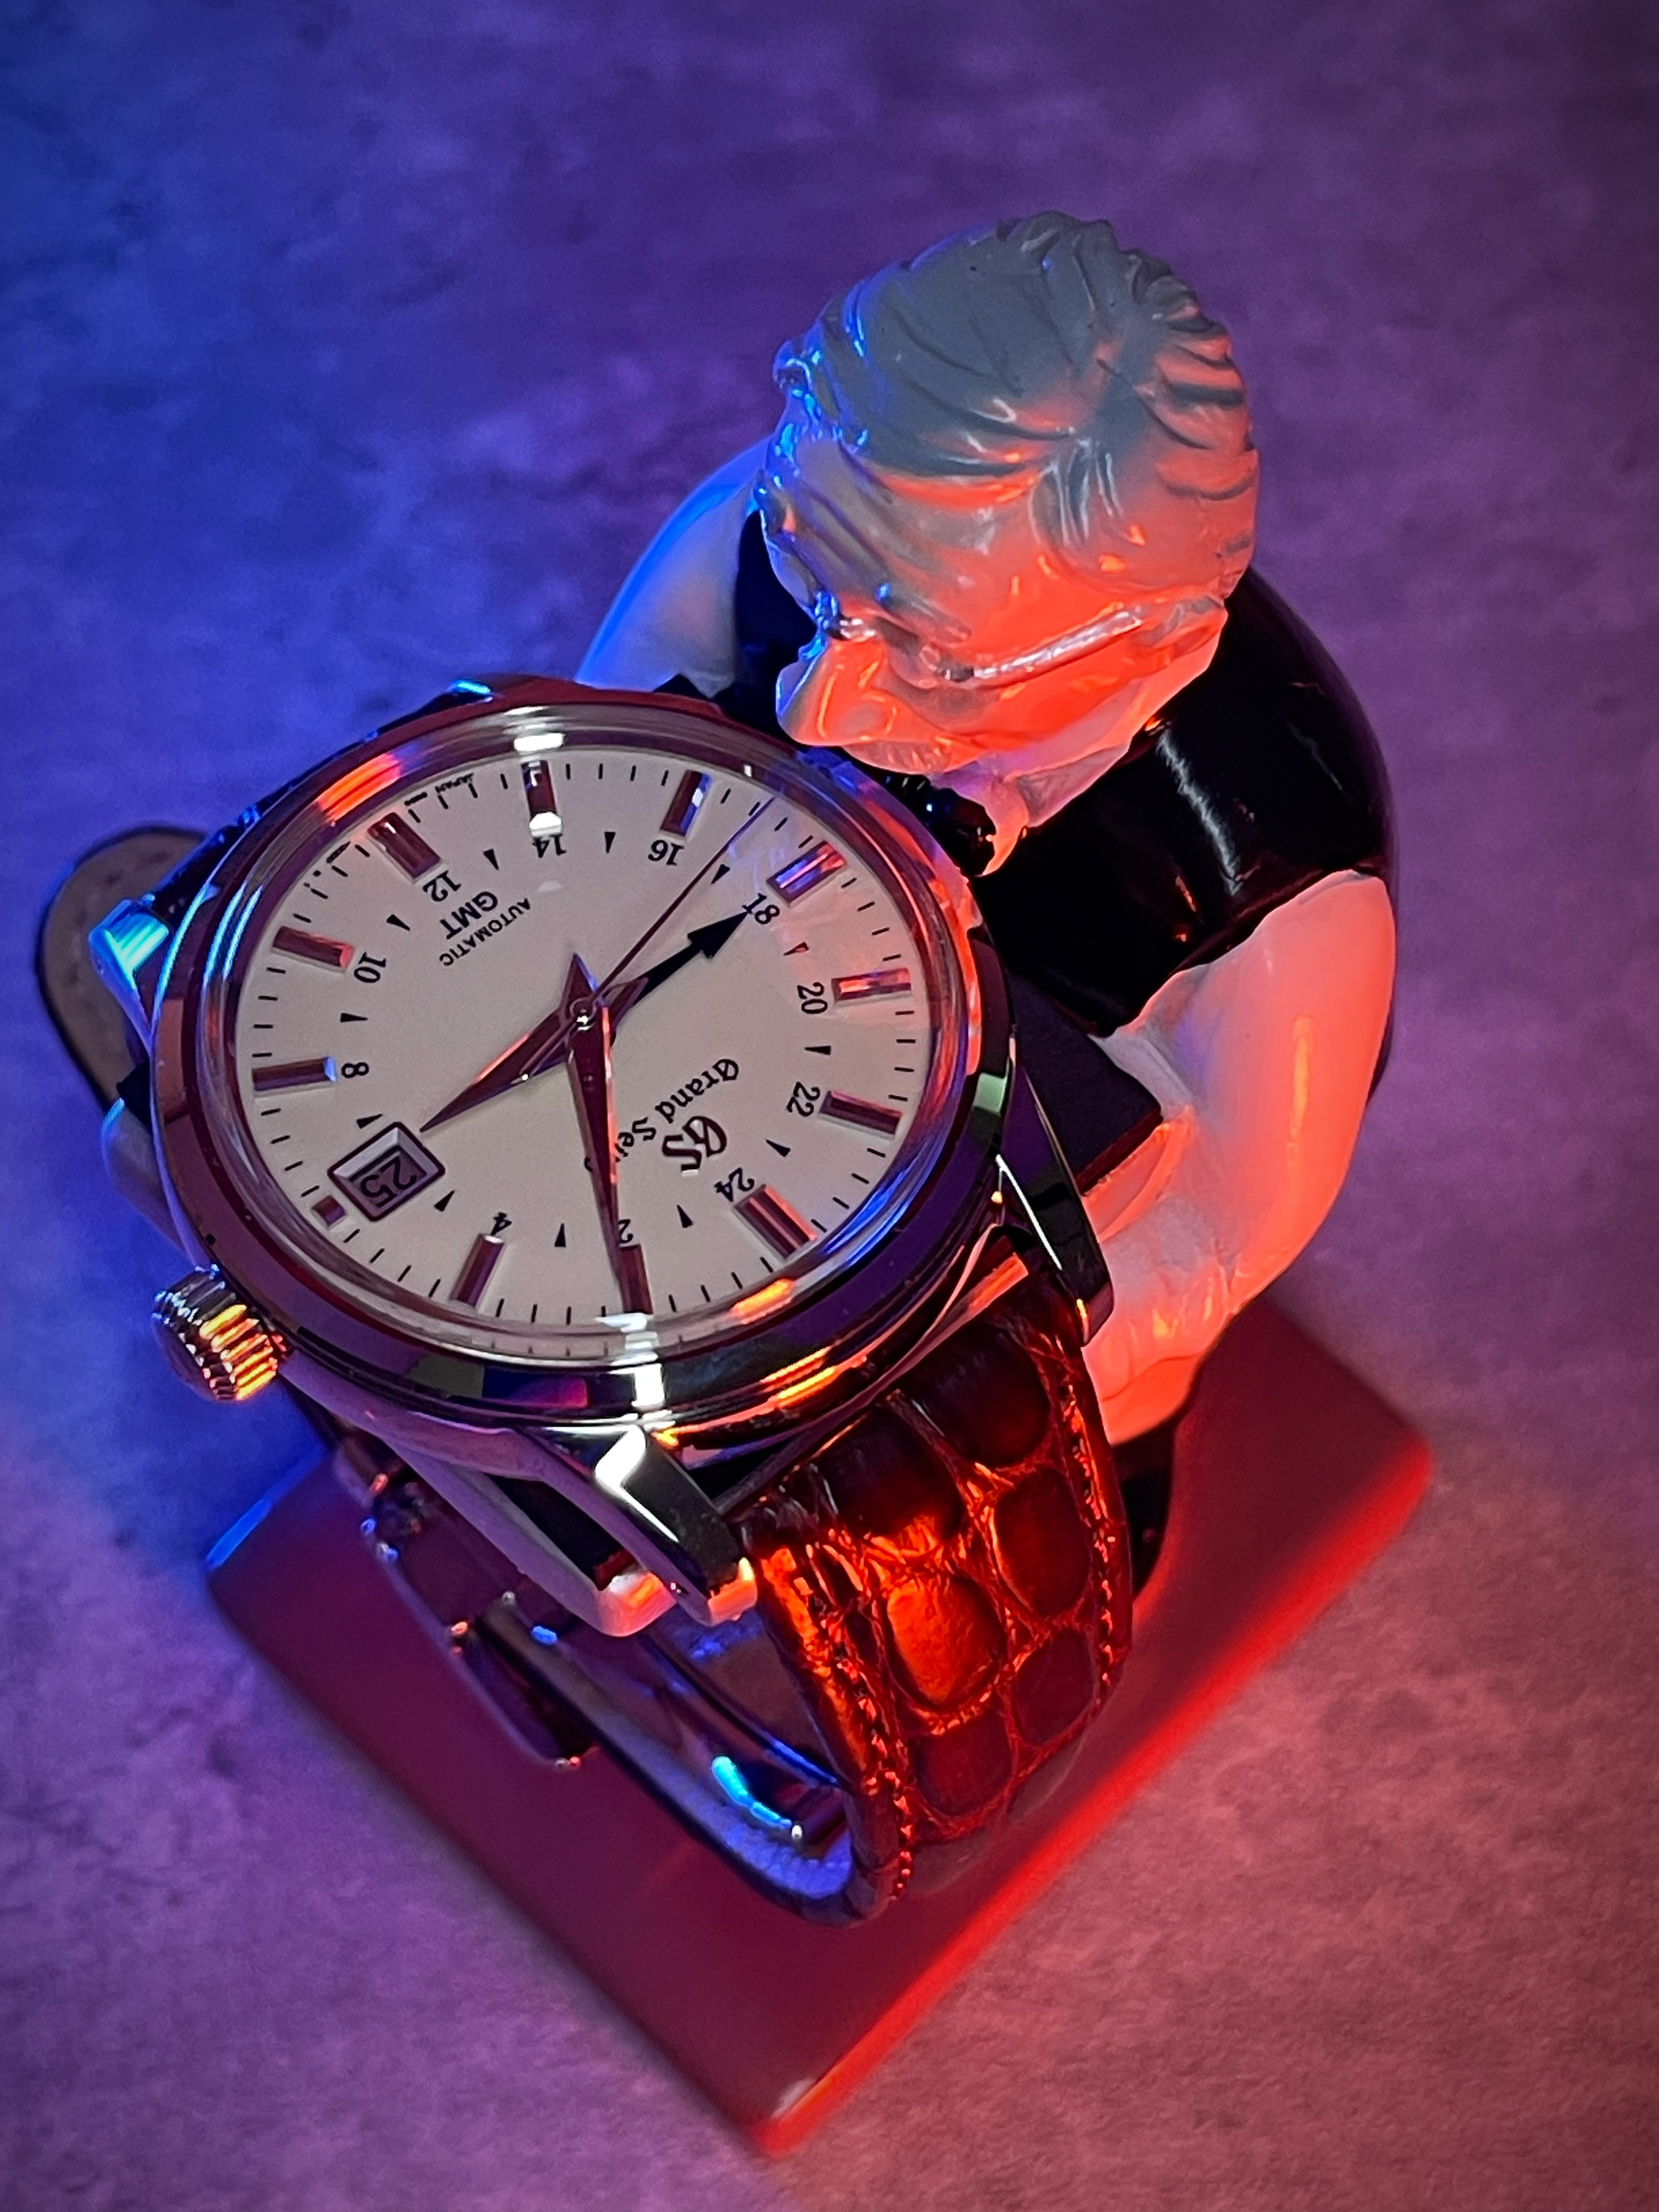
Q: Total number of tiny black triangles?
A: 12